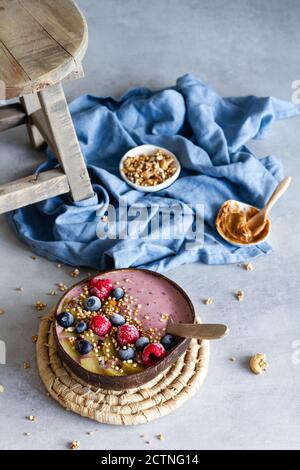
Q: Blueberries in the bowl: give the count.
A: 9